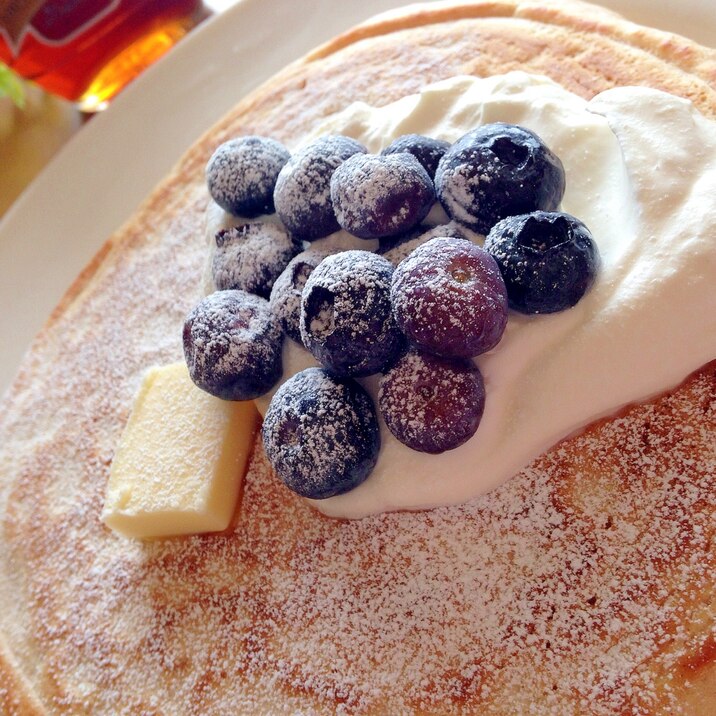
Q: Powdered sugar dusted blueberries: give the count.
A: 14